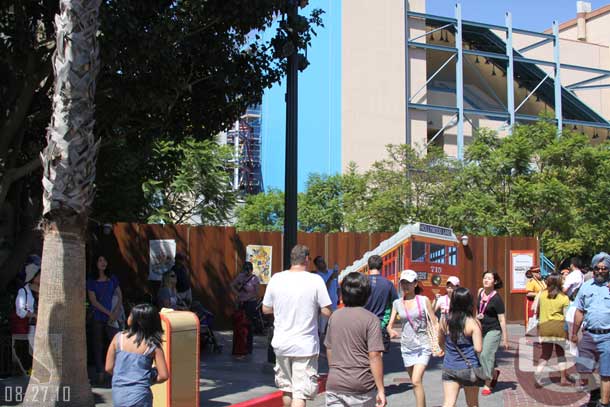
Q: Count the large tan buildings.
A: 1